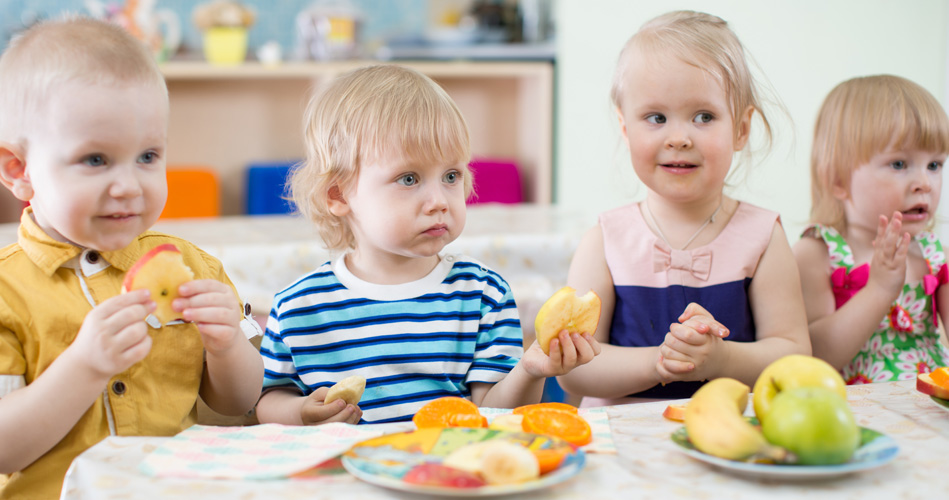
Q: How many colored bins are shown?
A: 3